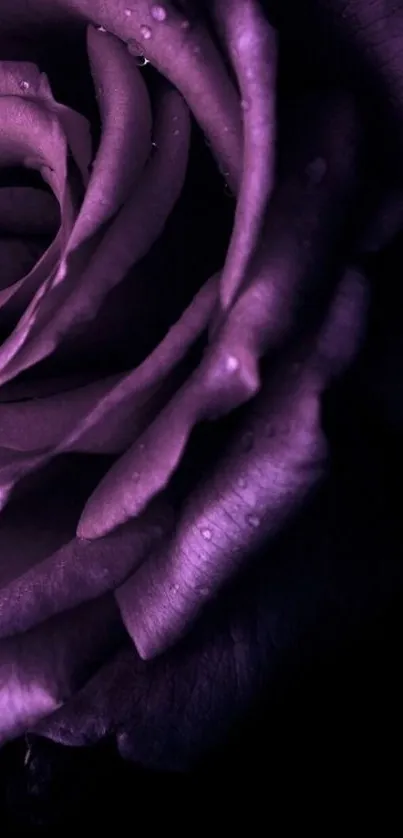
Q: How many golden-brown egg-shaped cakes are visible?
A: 0